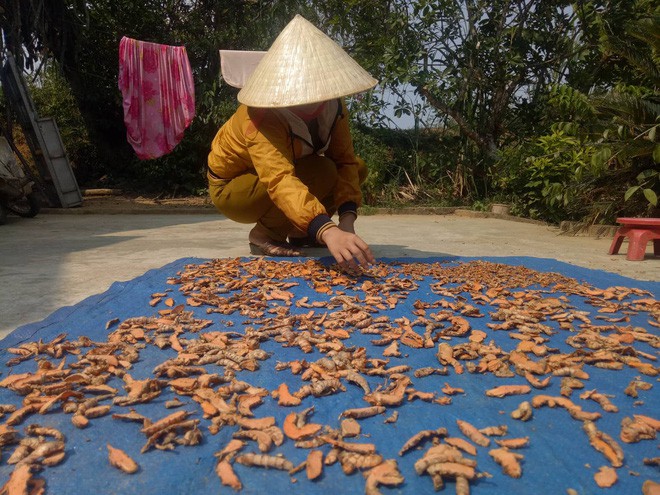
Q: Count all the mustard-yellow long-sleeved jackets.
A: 1